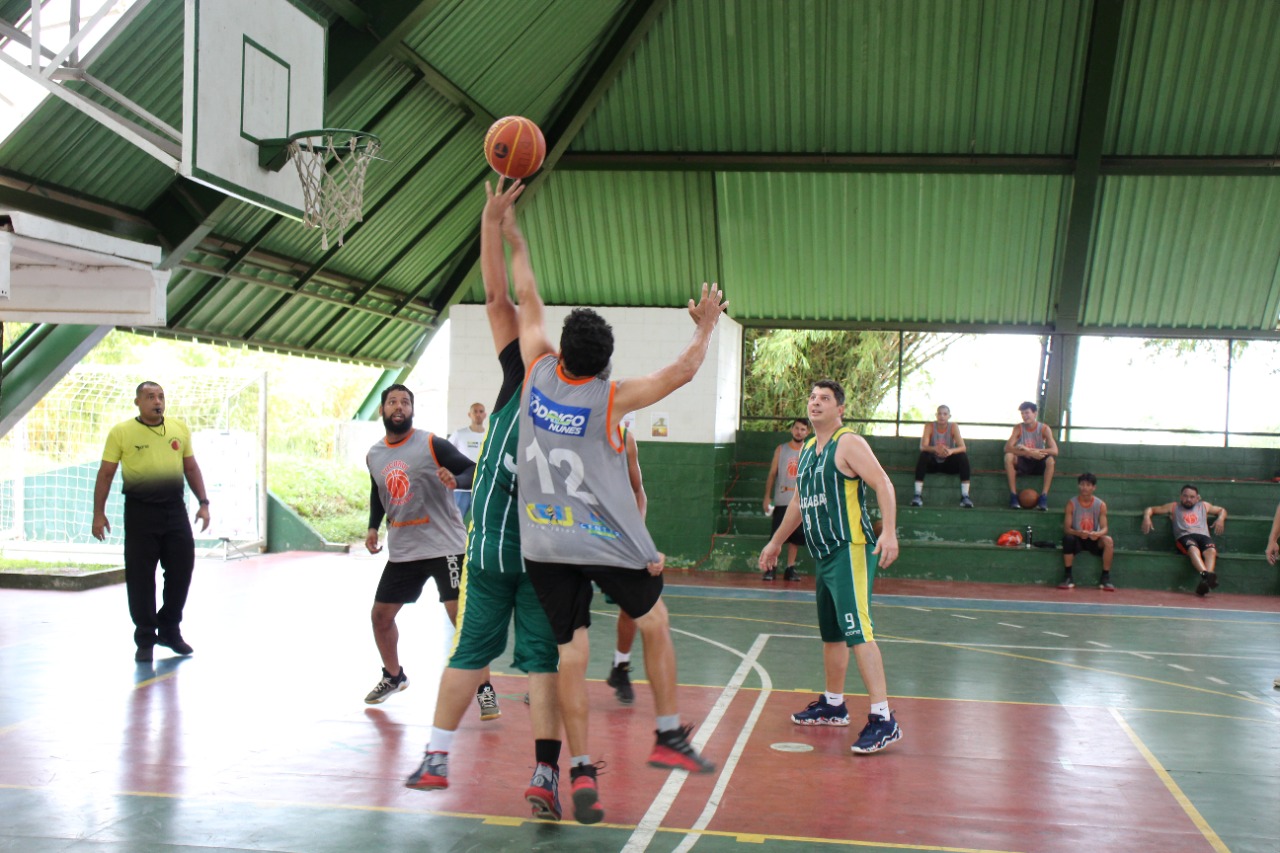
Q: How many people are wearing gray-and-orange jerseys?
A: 7